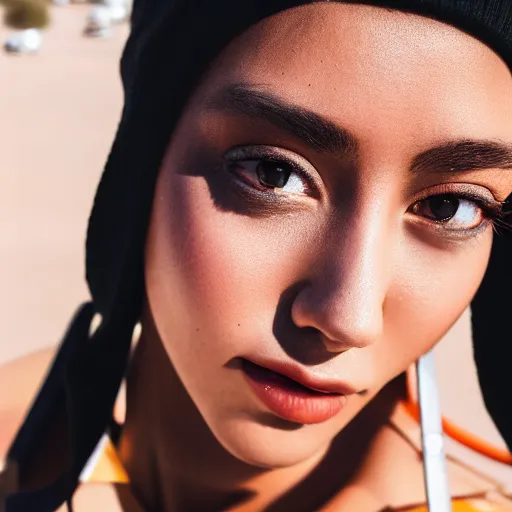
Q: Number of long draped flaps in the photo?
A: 2